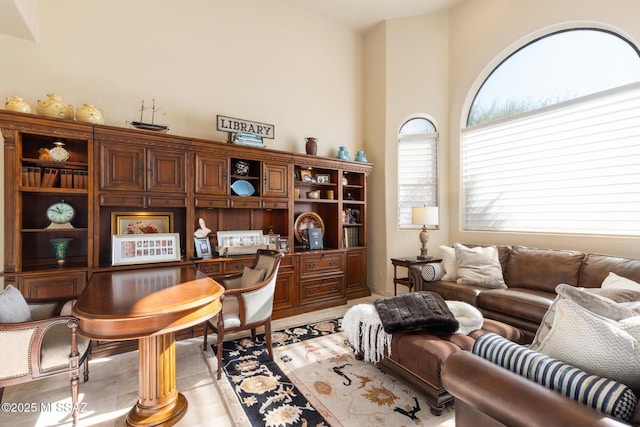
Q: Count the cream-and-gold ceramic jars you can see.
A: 3